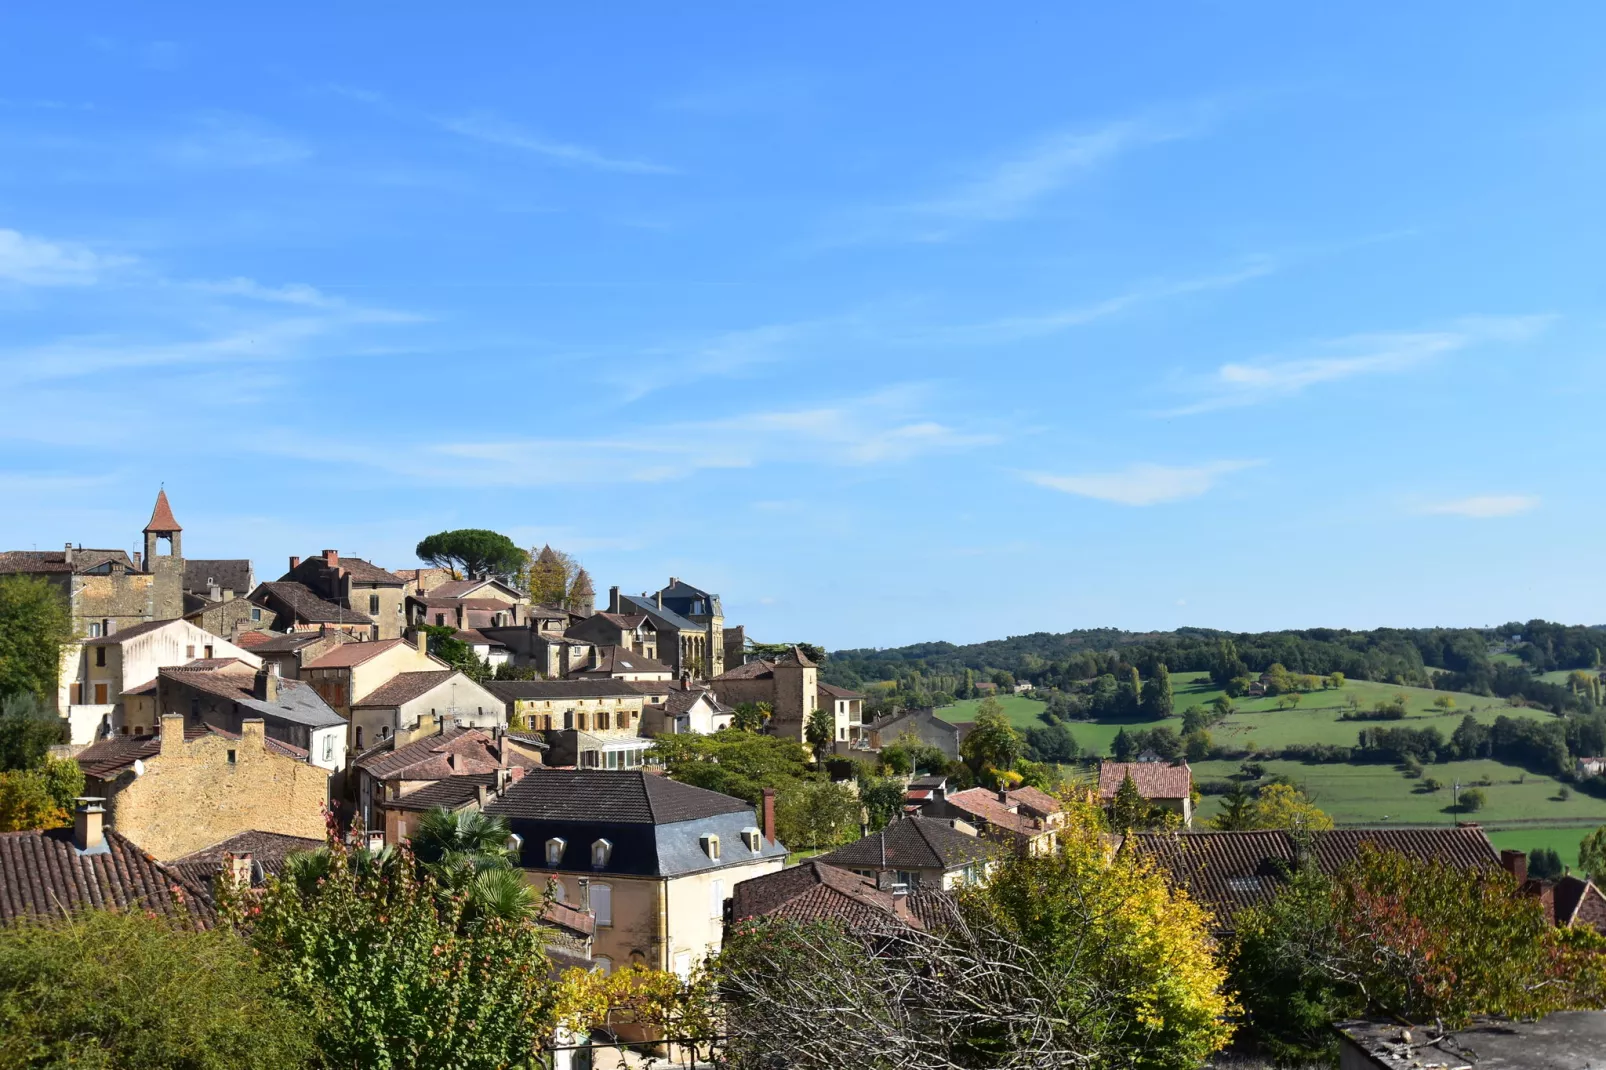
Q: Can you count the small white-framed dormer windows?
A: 5